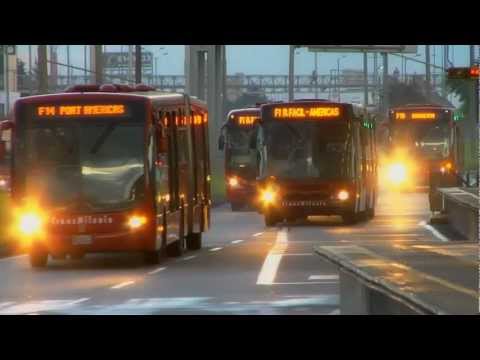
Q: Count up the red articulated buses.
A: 4